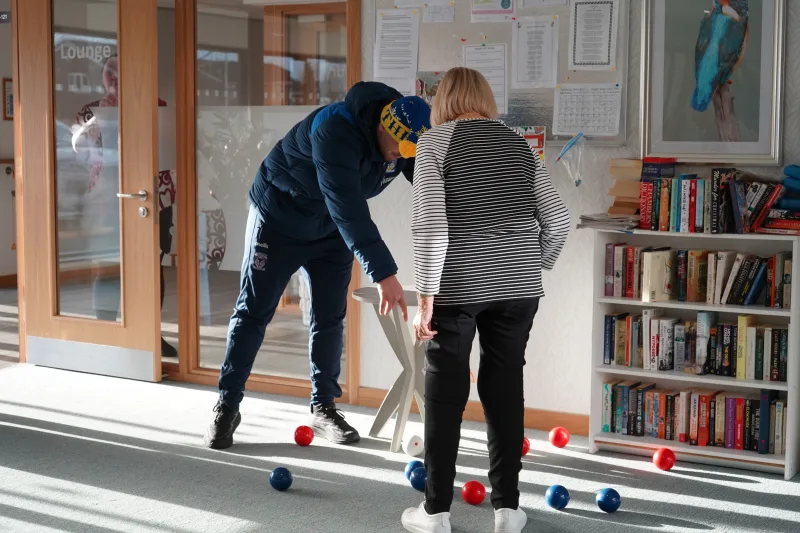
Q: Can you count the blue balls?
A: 5